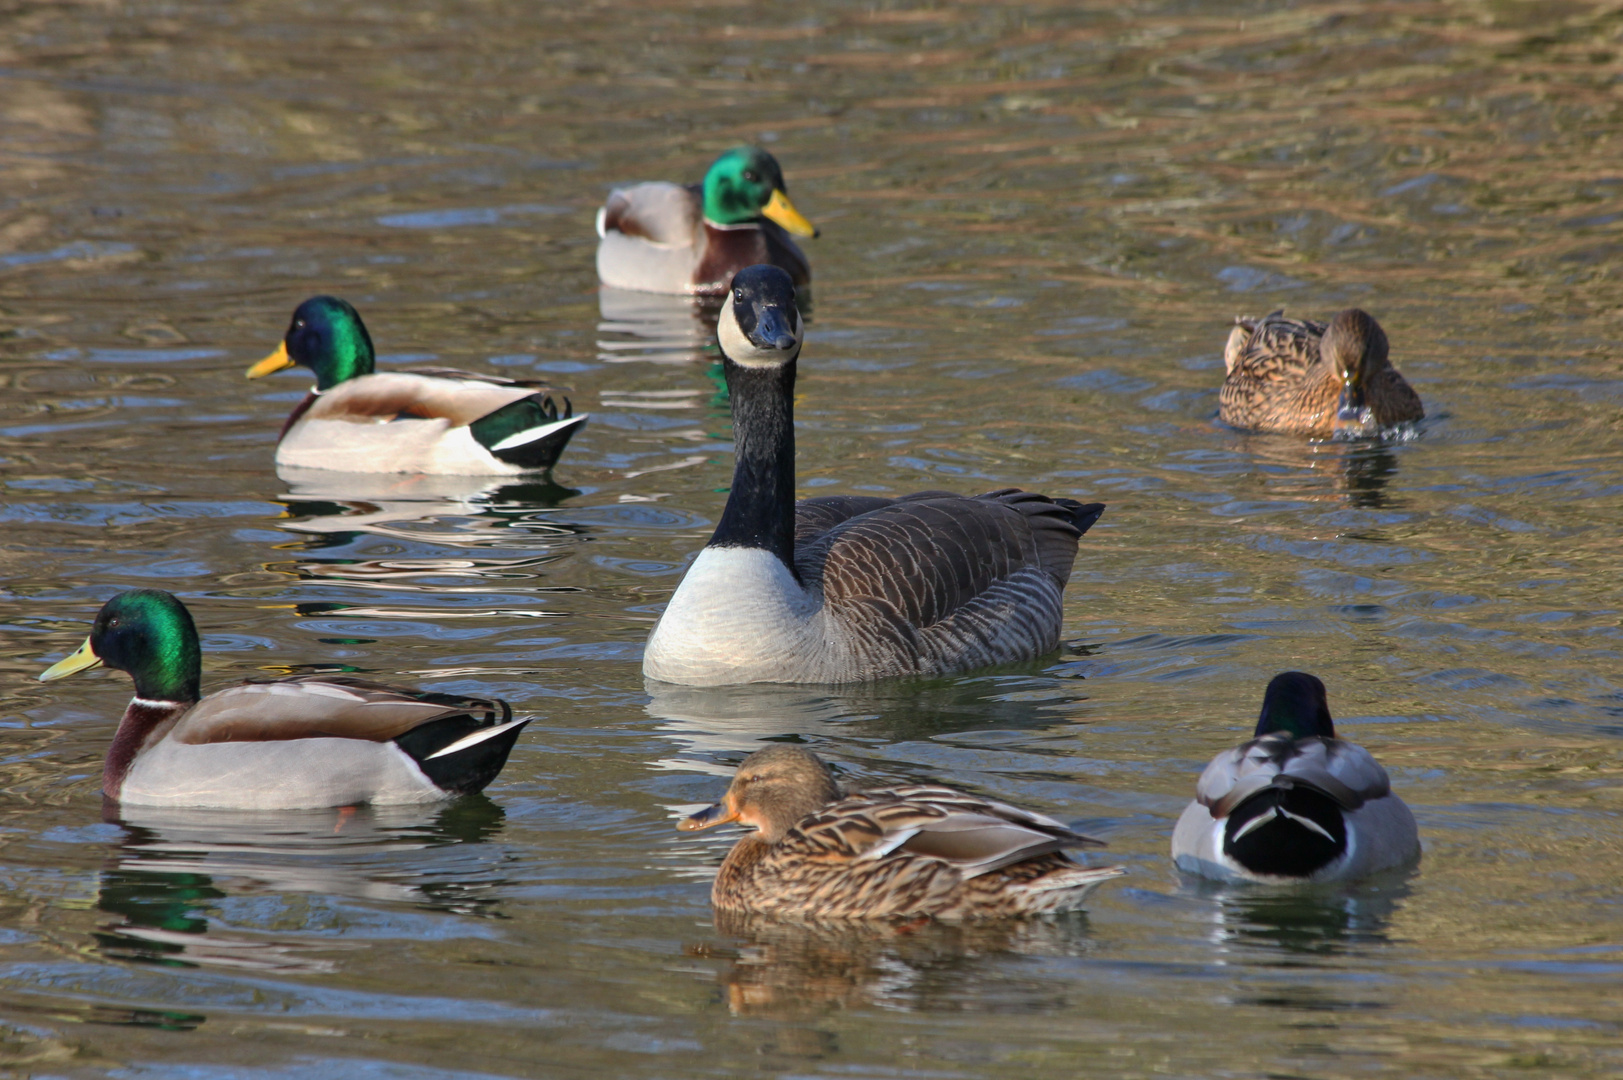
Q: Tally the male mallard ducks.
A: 4